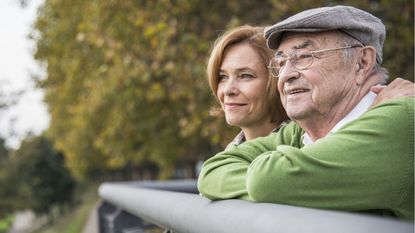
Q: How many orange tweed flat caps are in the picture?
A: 0